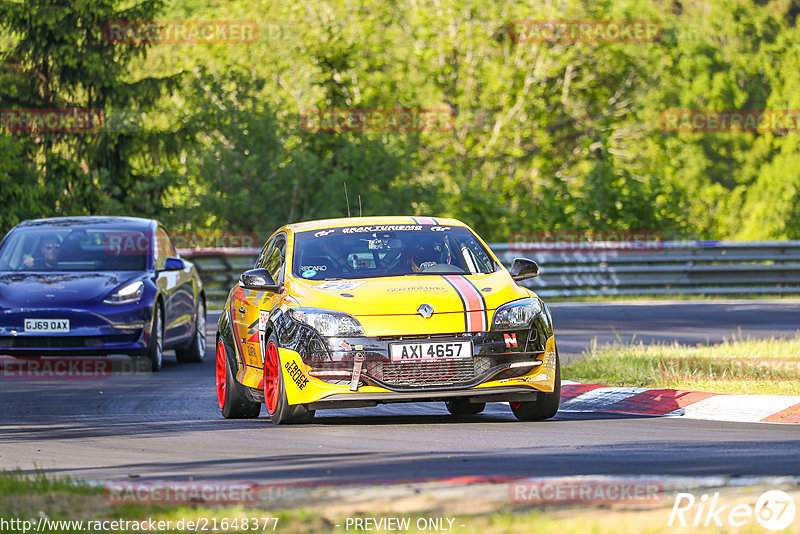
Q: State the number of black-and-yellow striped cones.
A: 0